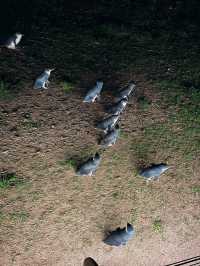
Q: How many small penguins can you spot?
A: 10